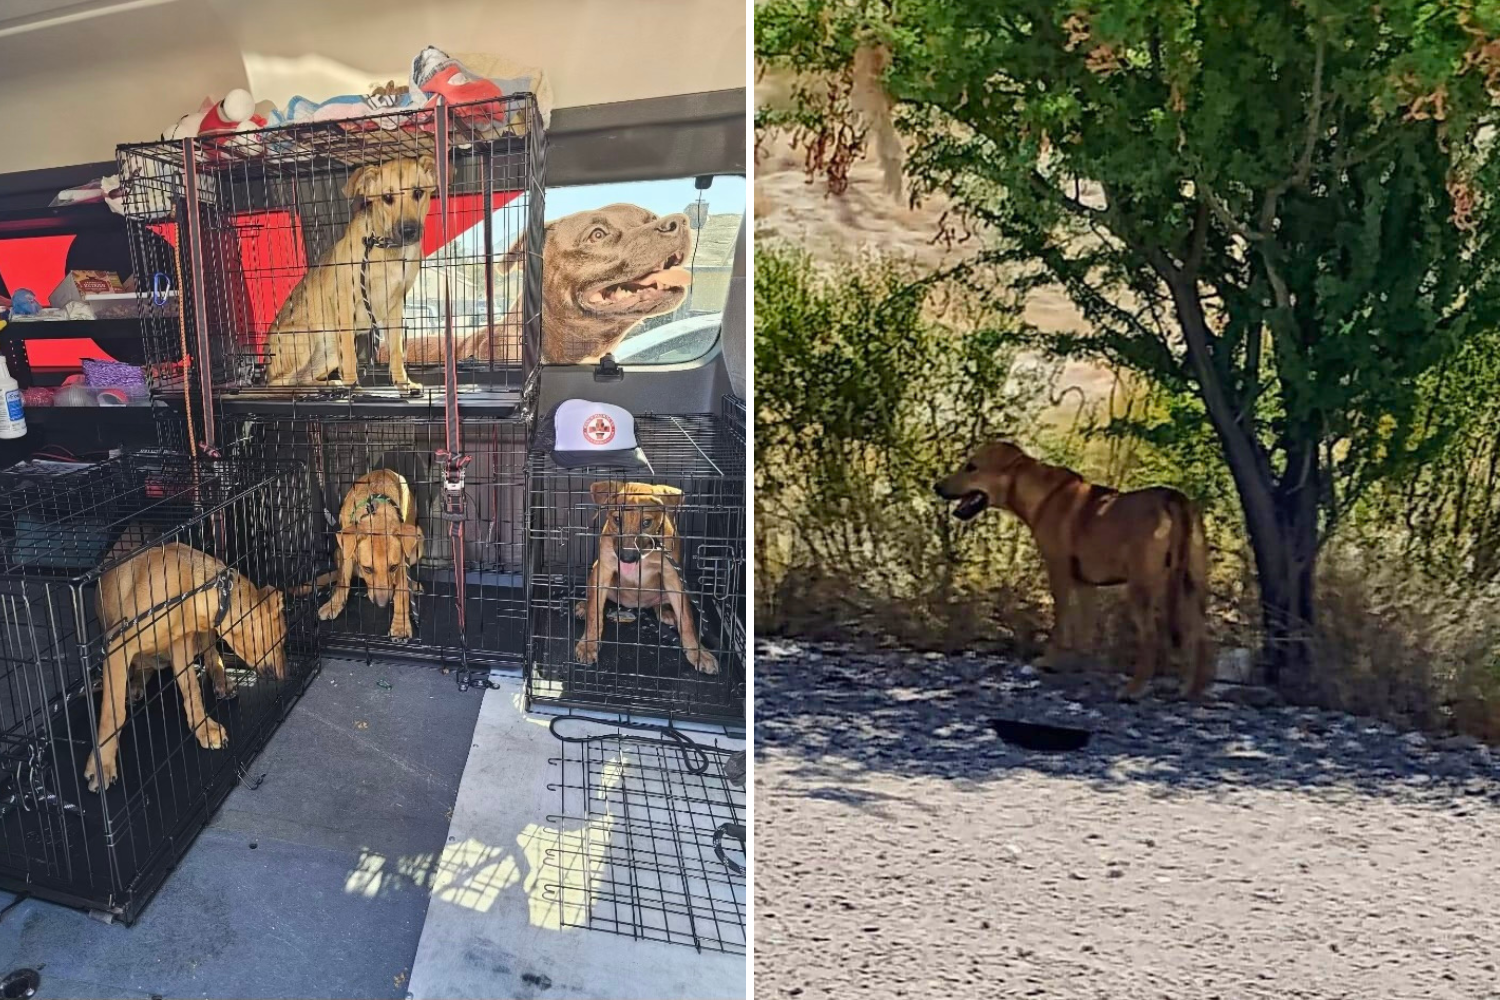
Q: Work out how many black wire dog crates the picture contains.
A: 4